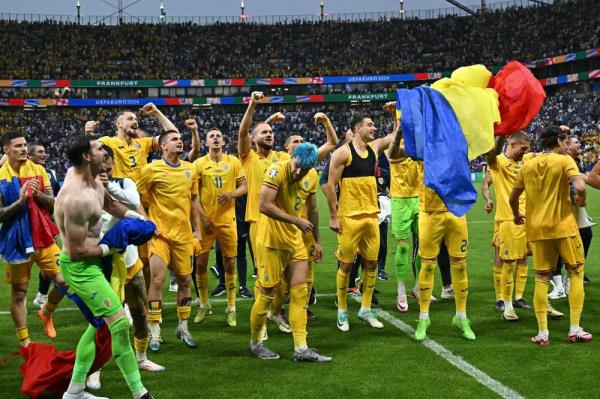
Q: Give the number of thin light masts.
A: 5